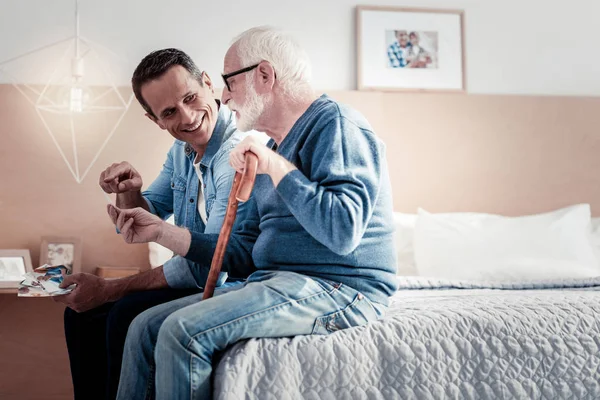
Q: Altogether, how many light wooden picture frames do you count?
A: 3